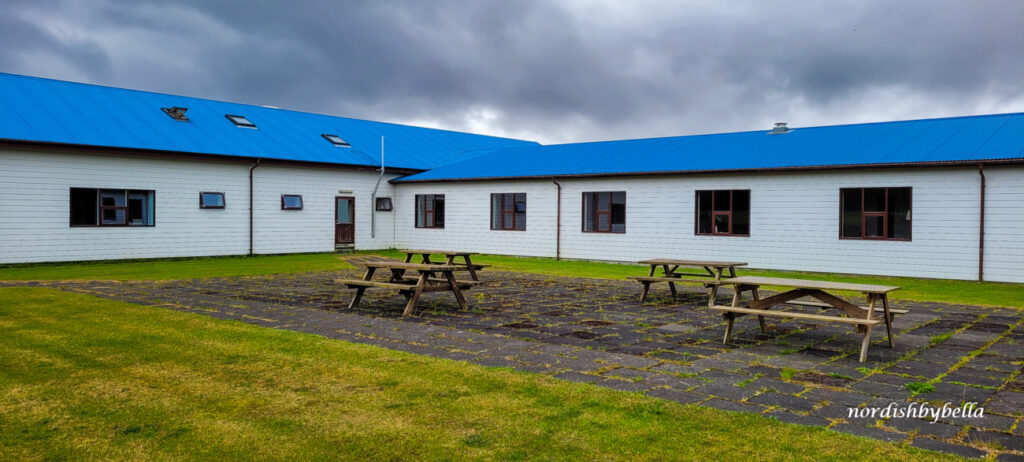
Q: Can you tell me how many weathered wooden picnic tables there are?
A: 4